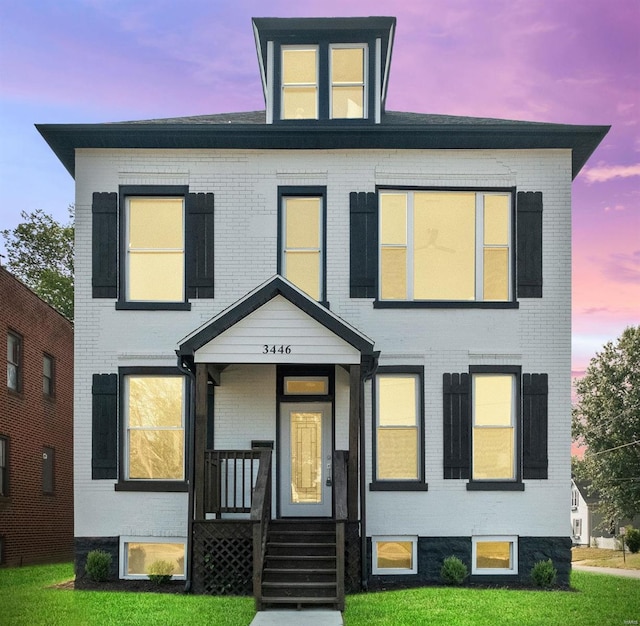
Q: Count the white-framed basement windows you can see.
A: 3